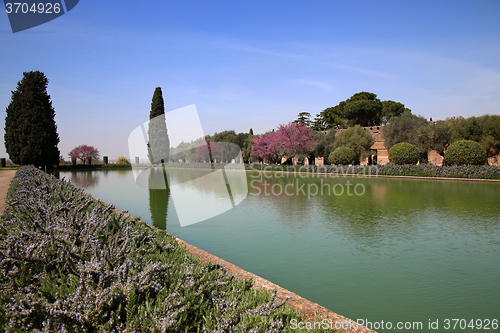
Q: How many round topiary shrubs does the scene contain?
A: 3